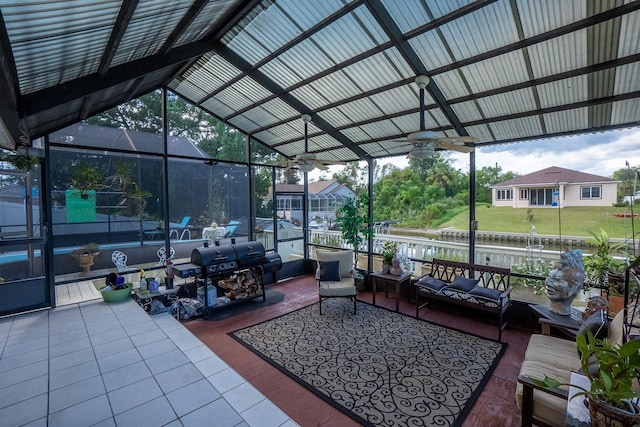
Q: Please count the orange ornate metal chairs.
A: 0